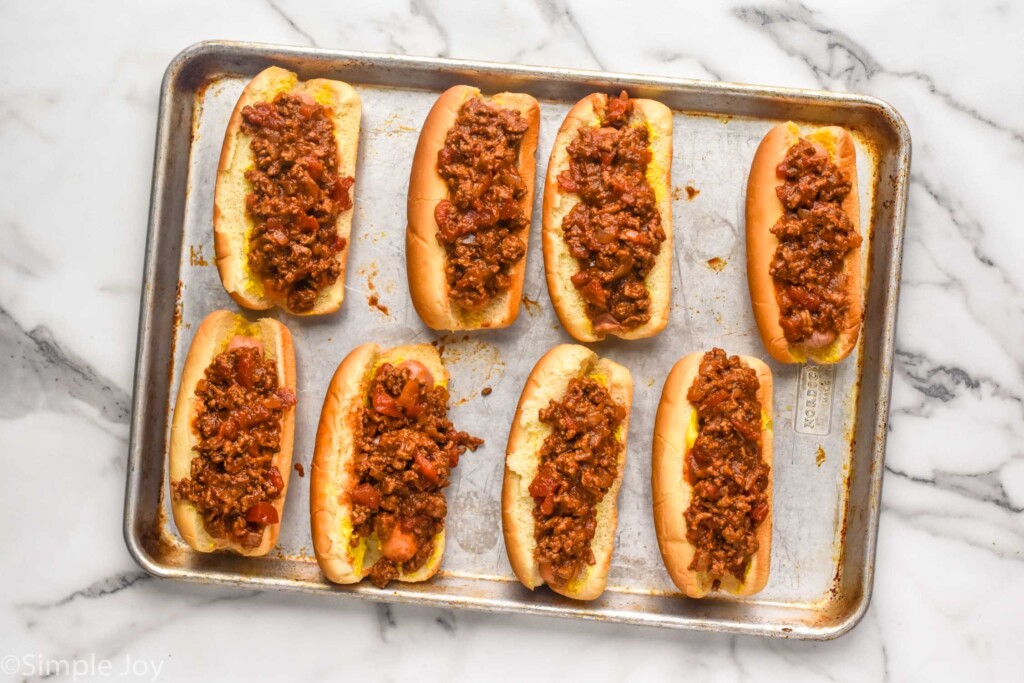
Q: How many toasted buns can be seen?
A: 8